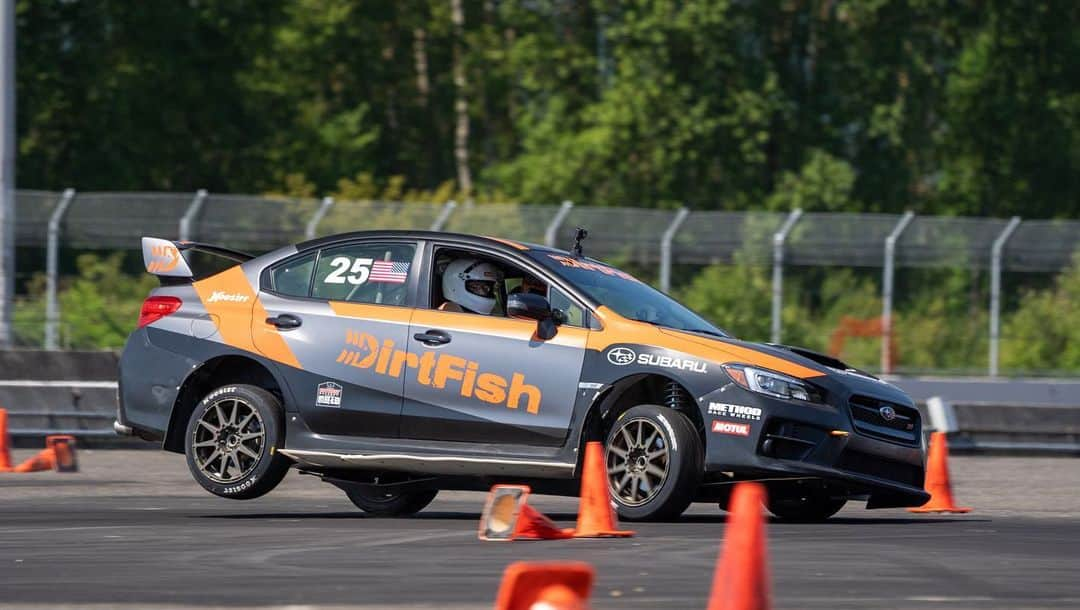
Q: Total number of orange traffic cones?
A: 7